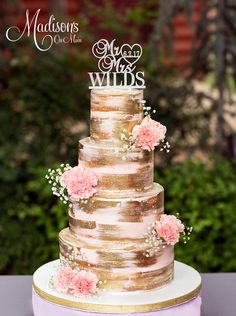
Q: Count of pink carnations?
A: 5